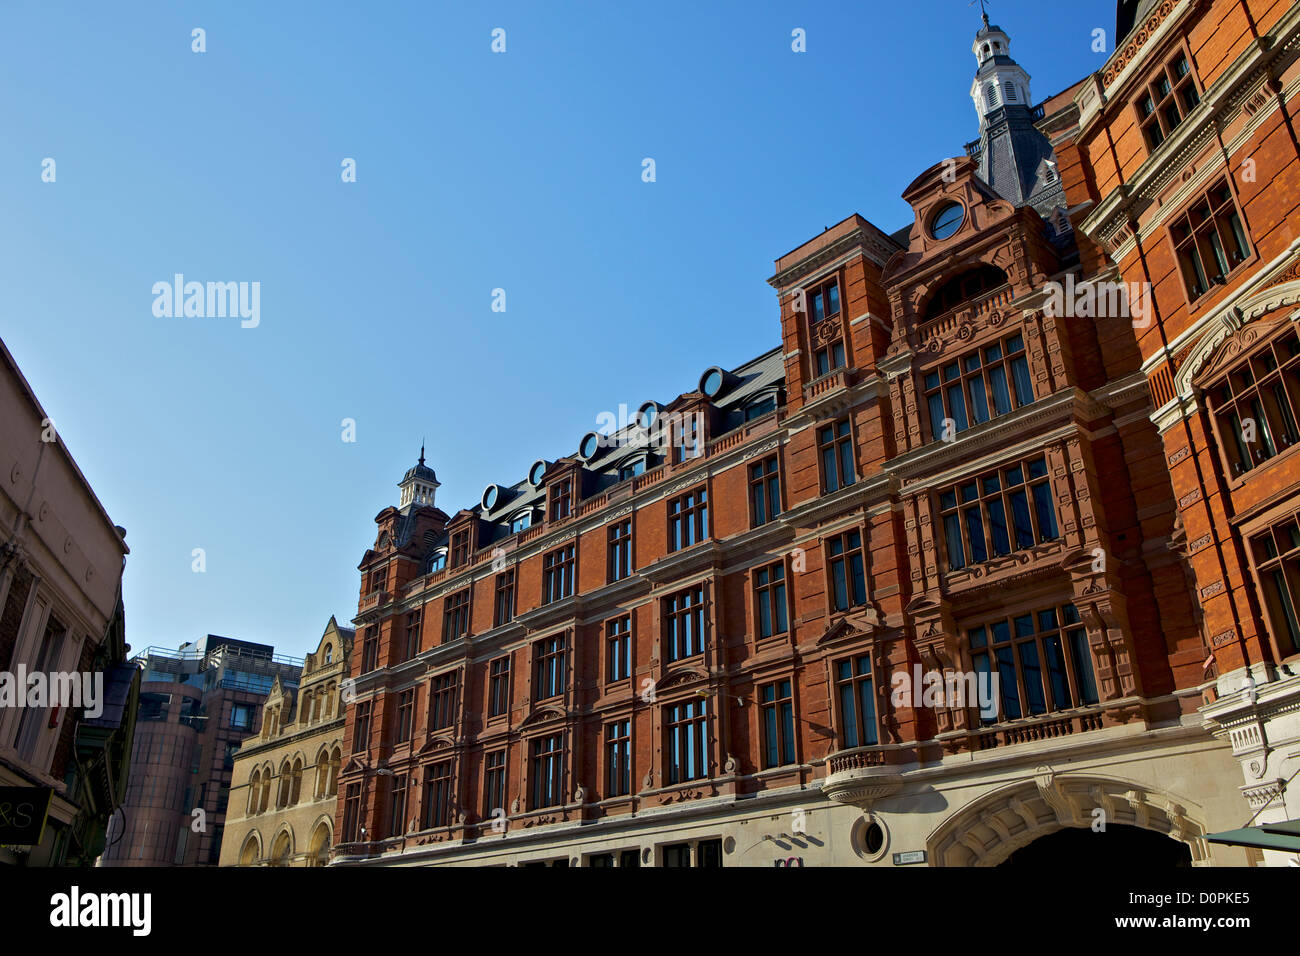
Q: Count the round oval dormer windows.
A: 5